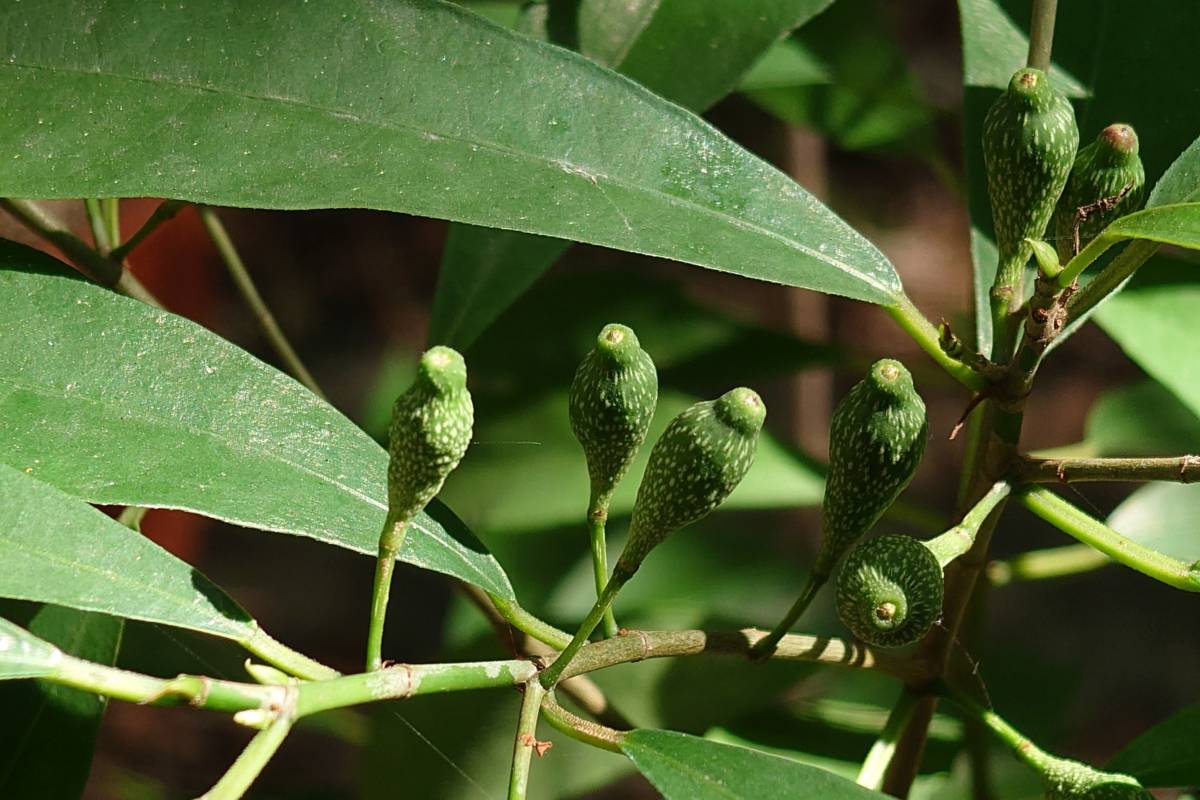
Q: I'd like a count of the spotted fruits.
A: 8